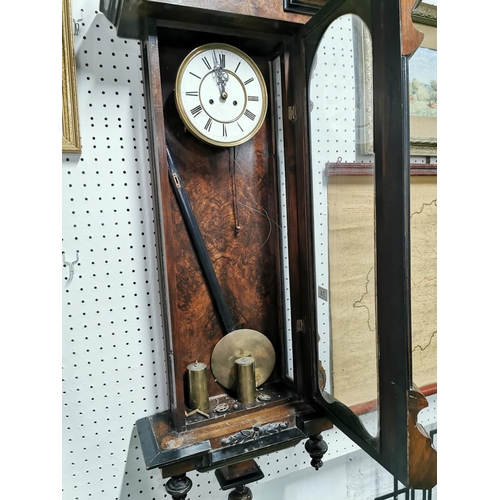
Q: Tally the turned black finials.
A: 3